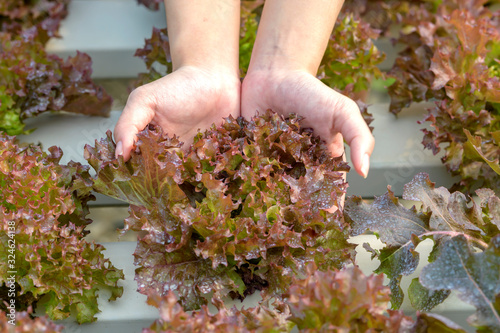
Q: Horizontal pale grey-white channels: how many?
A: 3